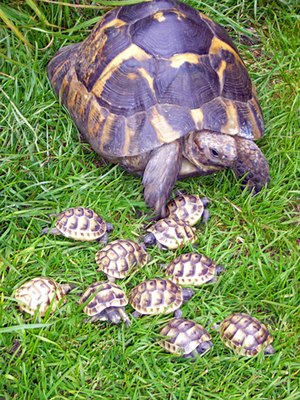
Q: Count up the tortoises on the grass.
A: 11